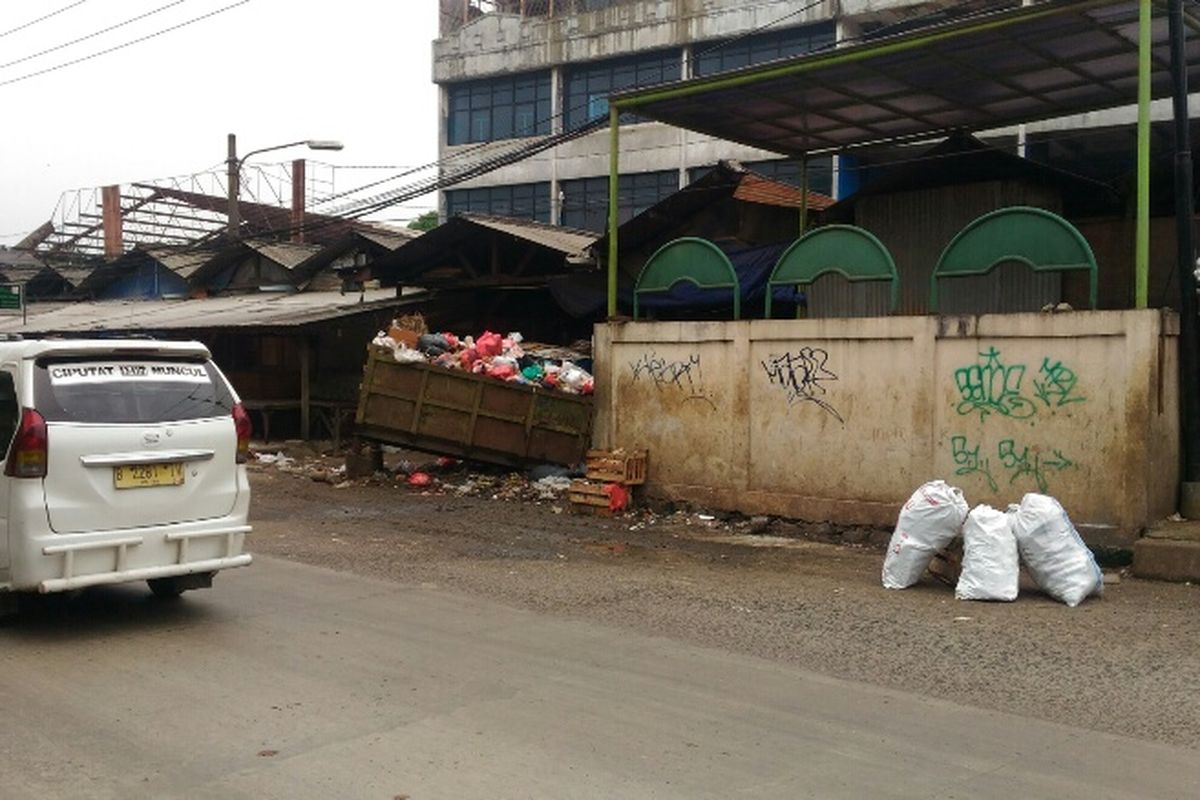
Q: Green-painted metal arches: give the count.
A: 3